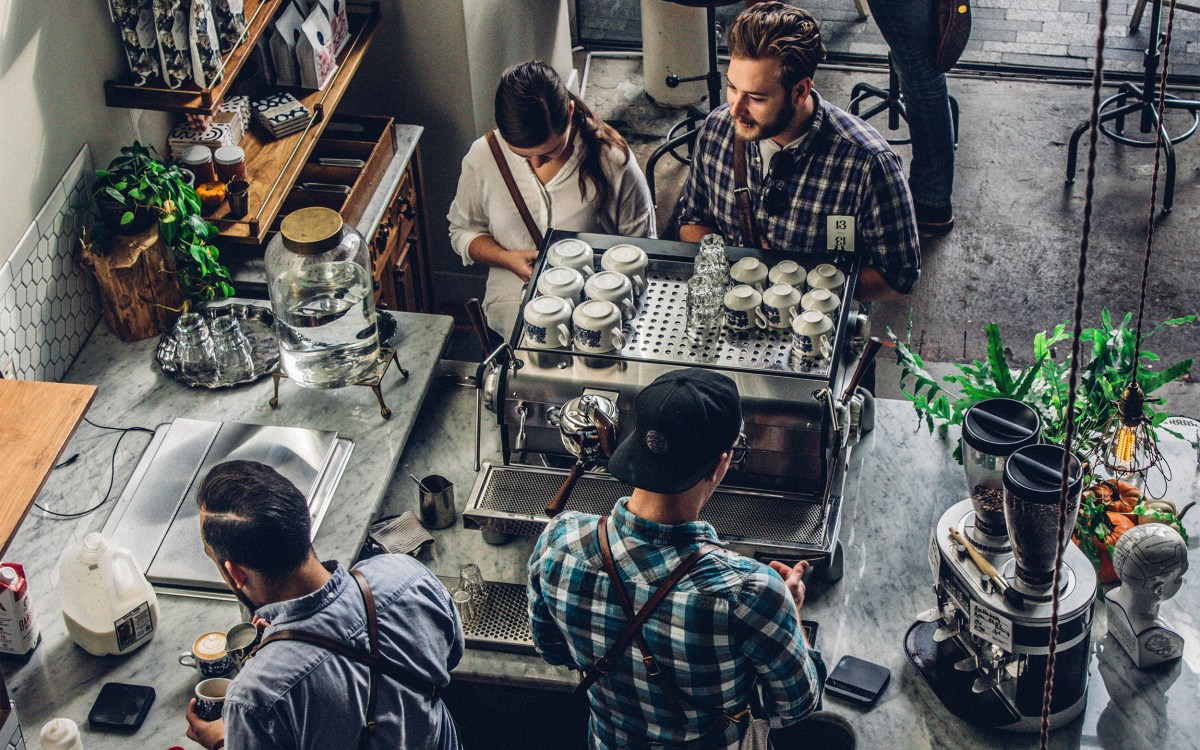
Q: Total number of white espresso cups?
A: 13